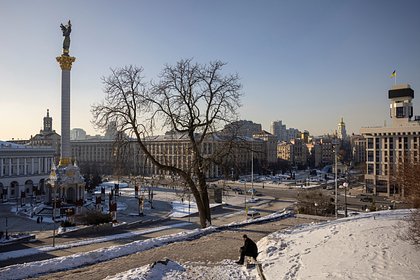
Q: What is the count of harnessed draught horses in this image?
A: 0